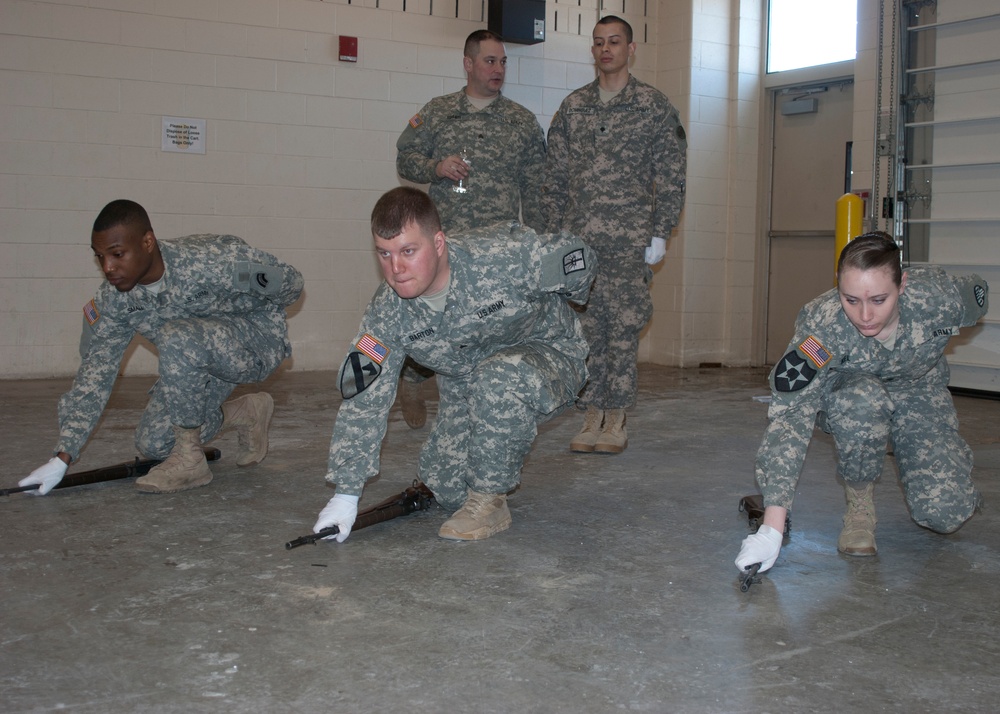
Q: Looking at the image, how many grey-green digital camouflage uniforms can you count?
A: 5